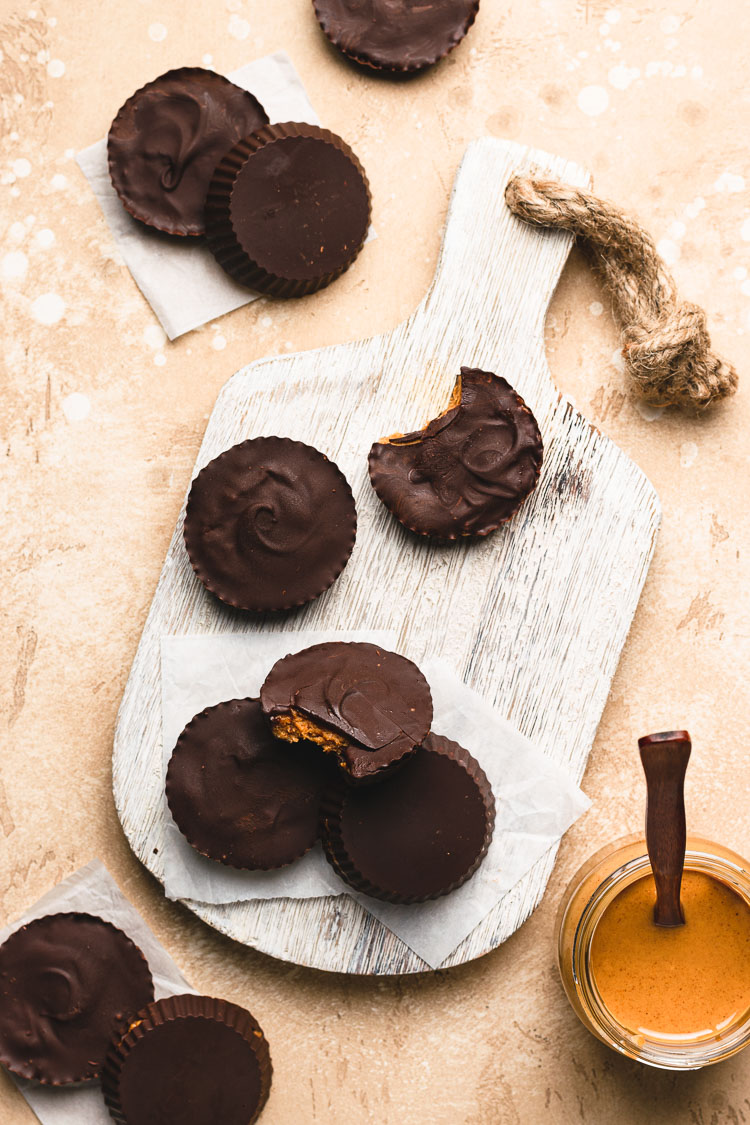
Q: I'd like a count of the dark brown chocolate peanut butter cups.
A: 10